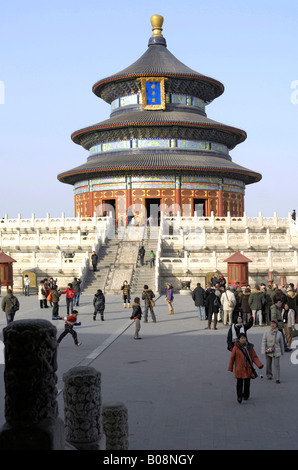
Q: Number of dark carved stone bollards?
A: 3